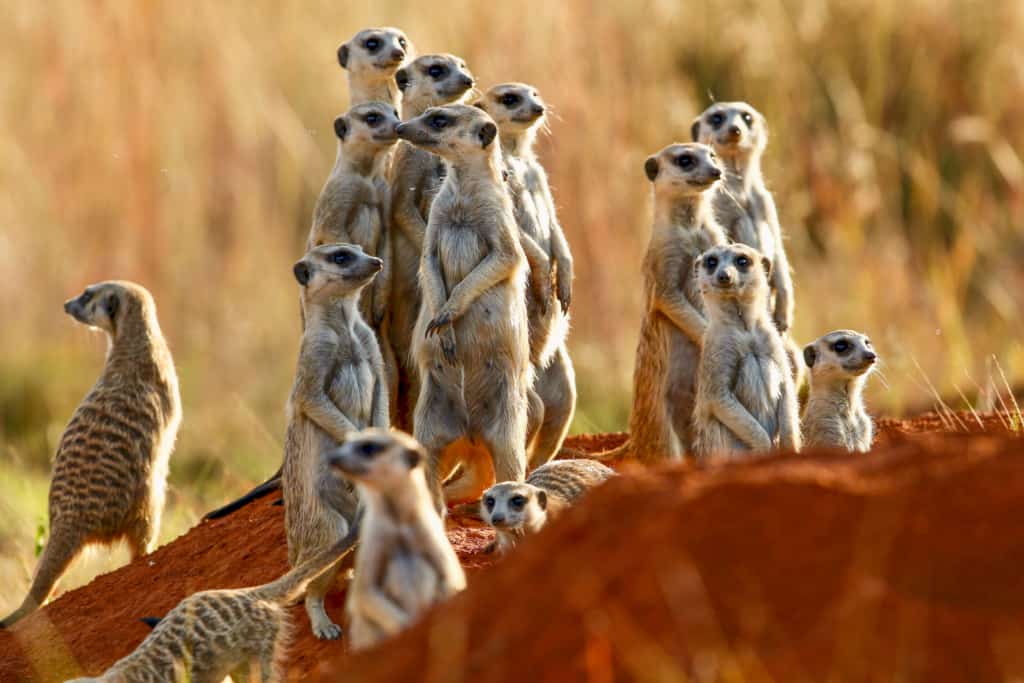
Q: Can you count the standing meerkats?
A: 12